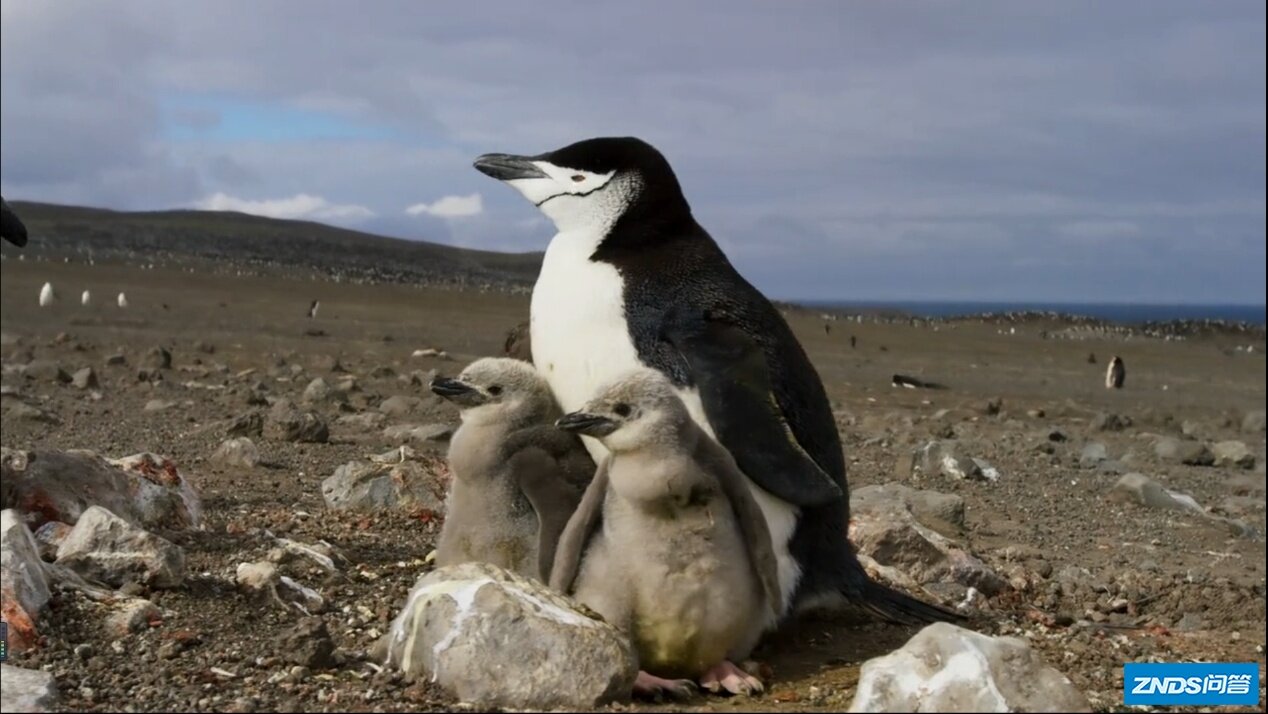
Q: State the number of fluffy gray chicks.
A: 2